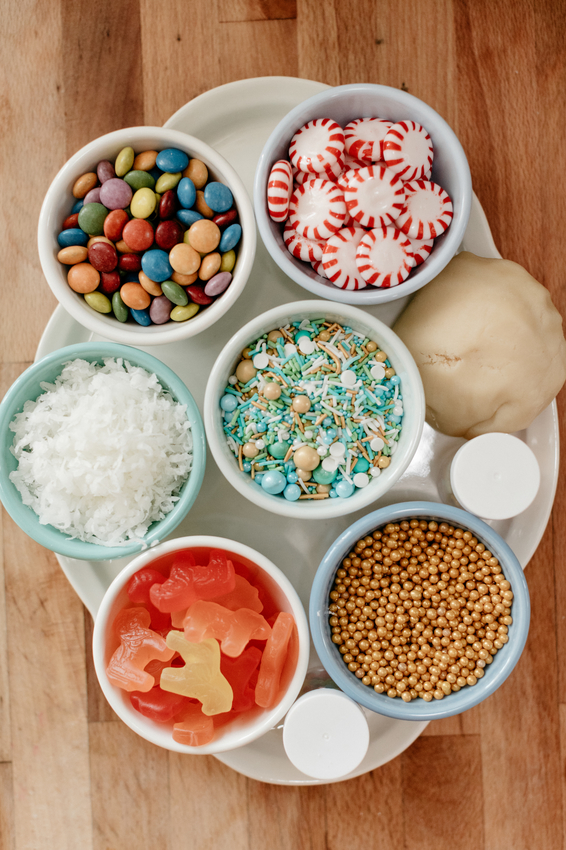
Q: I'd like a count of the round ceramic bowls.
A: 6